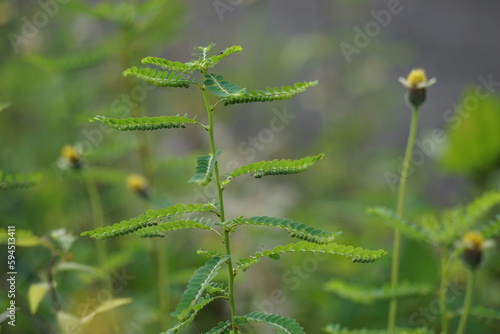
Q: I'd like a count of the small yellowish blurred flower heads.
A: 4